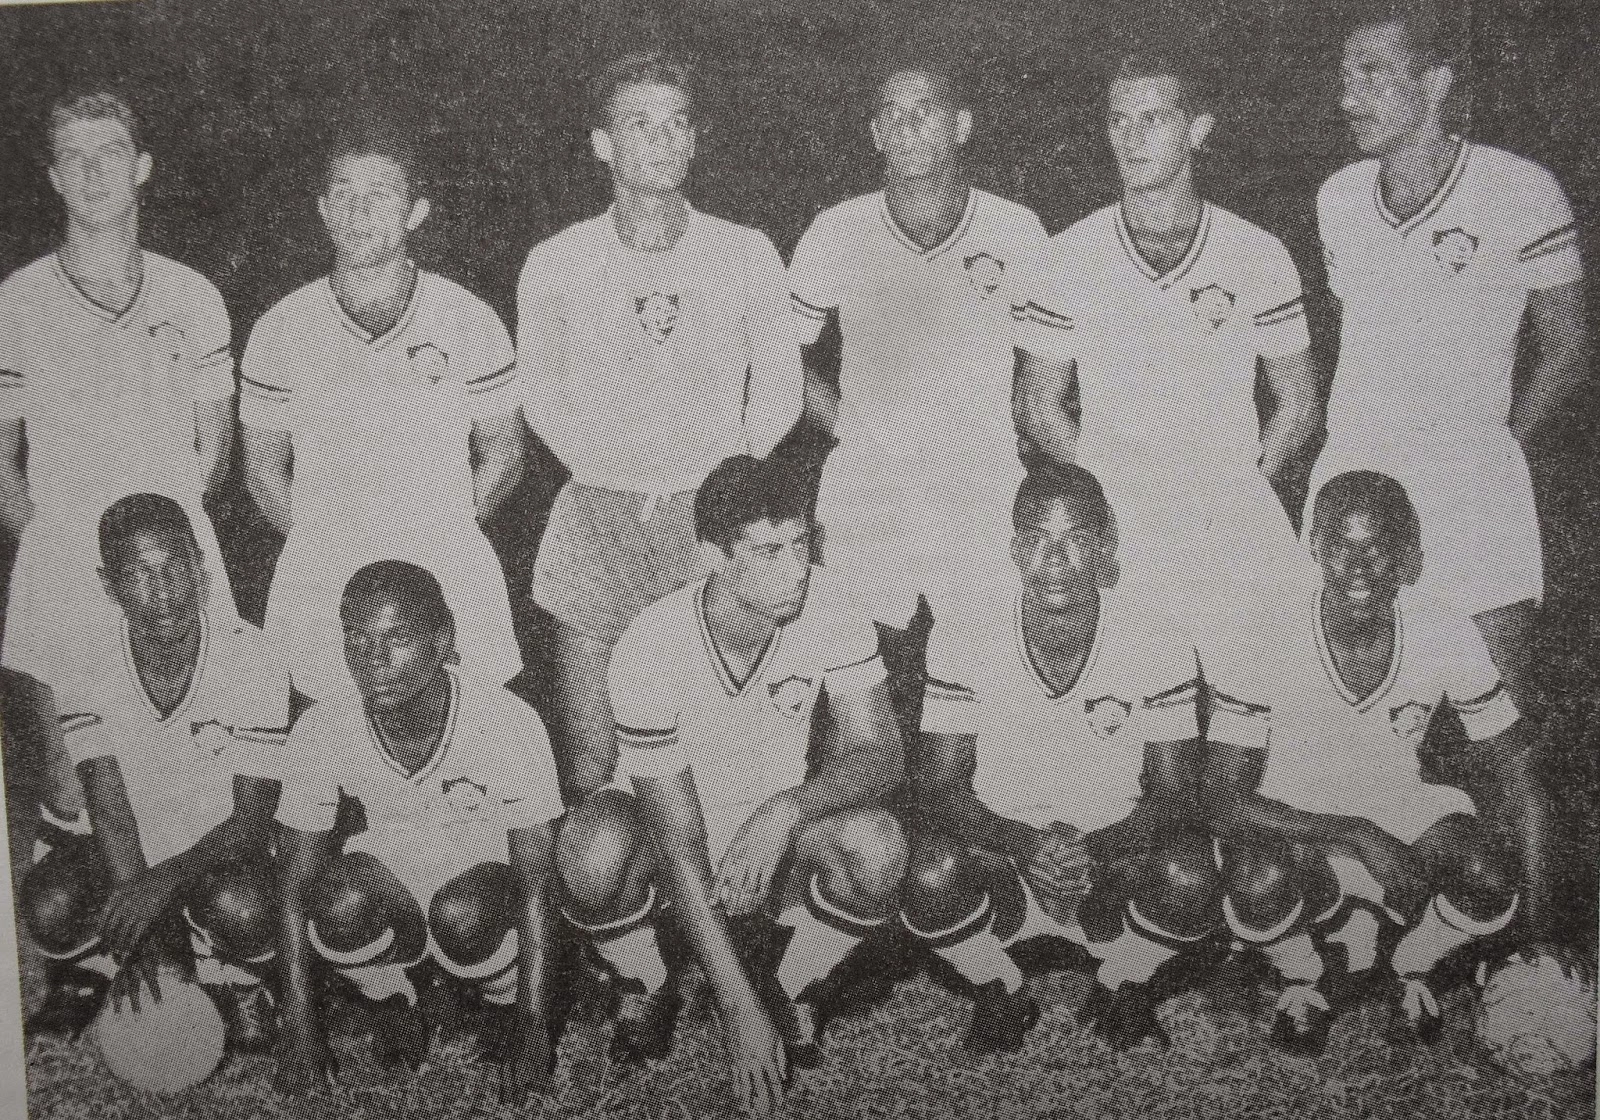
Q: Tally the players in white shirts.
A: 11